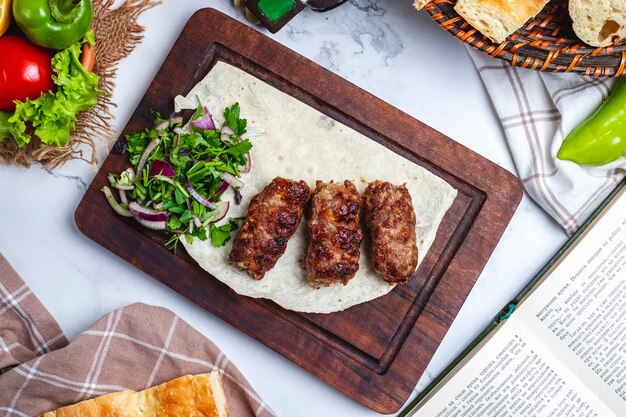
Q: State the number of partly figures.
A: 3